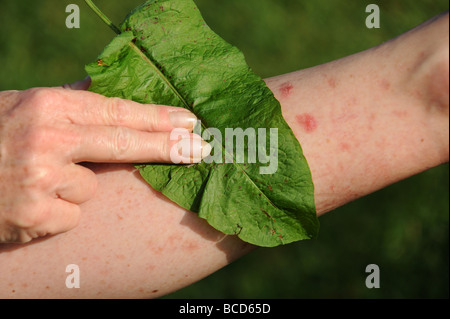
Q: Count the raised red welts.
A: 2